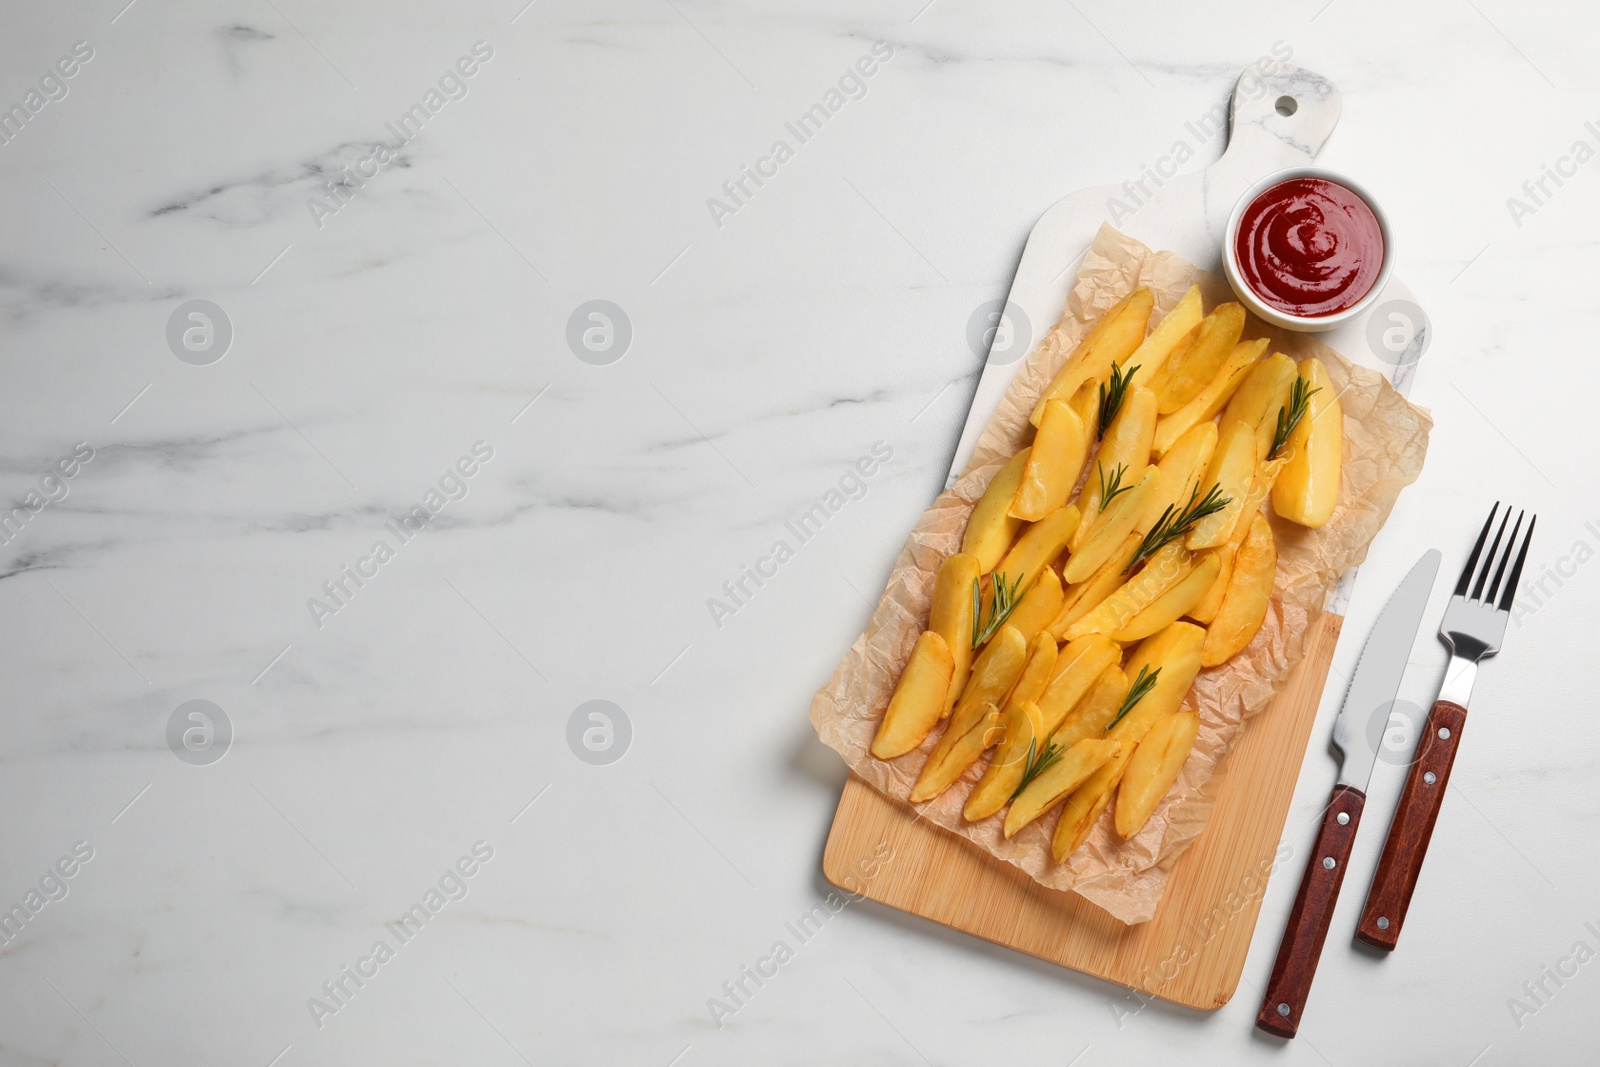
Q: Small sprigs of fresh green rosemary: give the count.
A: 7